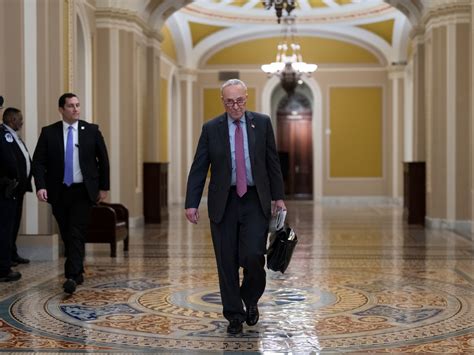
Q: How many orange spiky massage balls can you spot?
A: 0